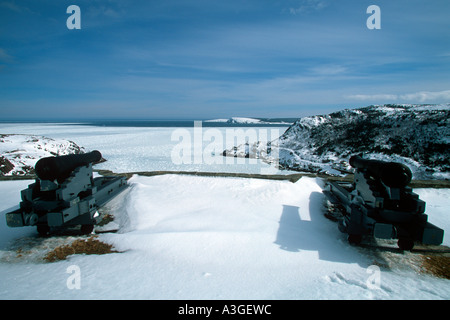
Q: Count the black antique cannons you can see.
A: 2